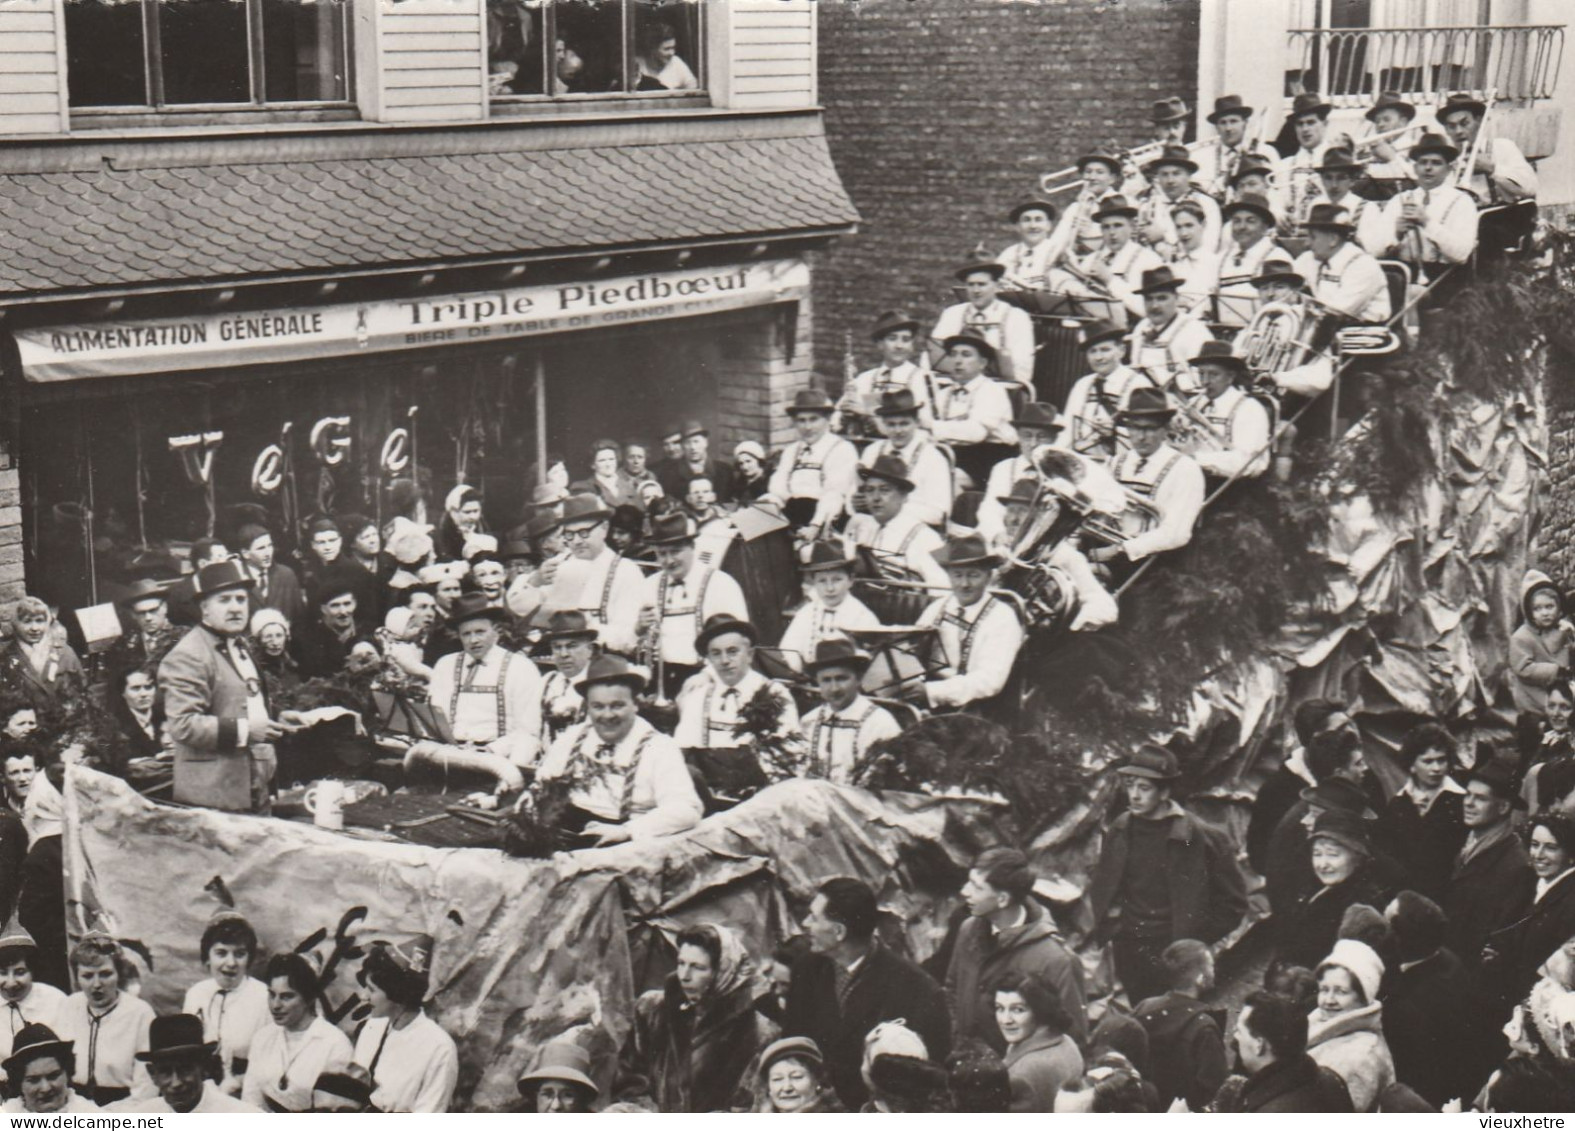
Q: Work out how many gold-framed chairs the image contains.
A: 0